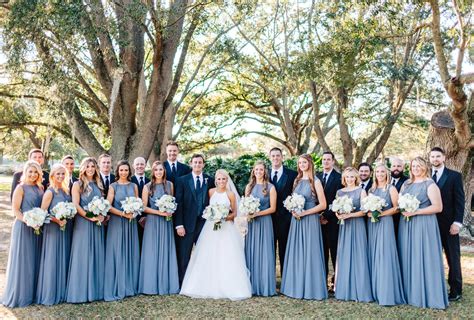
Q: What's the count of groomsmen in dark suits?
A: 10